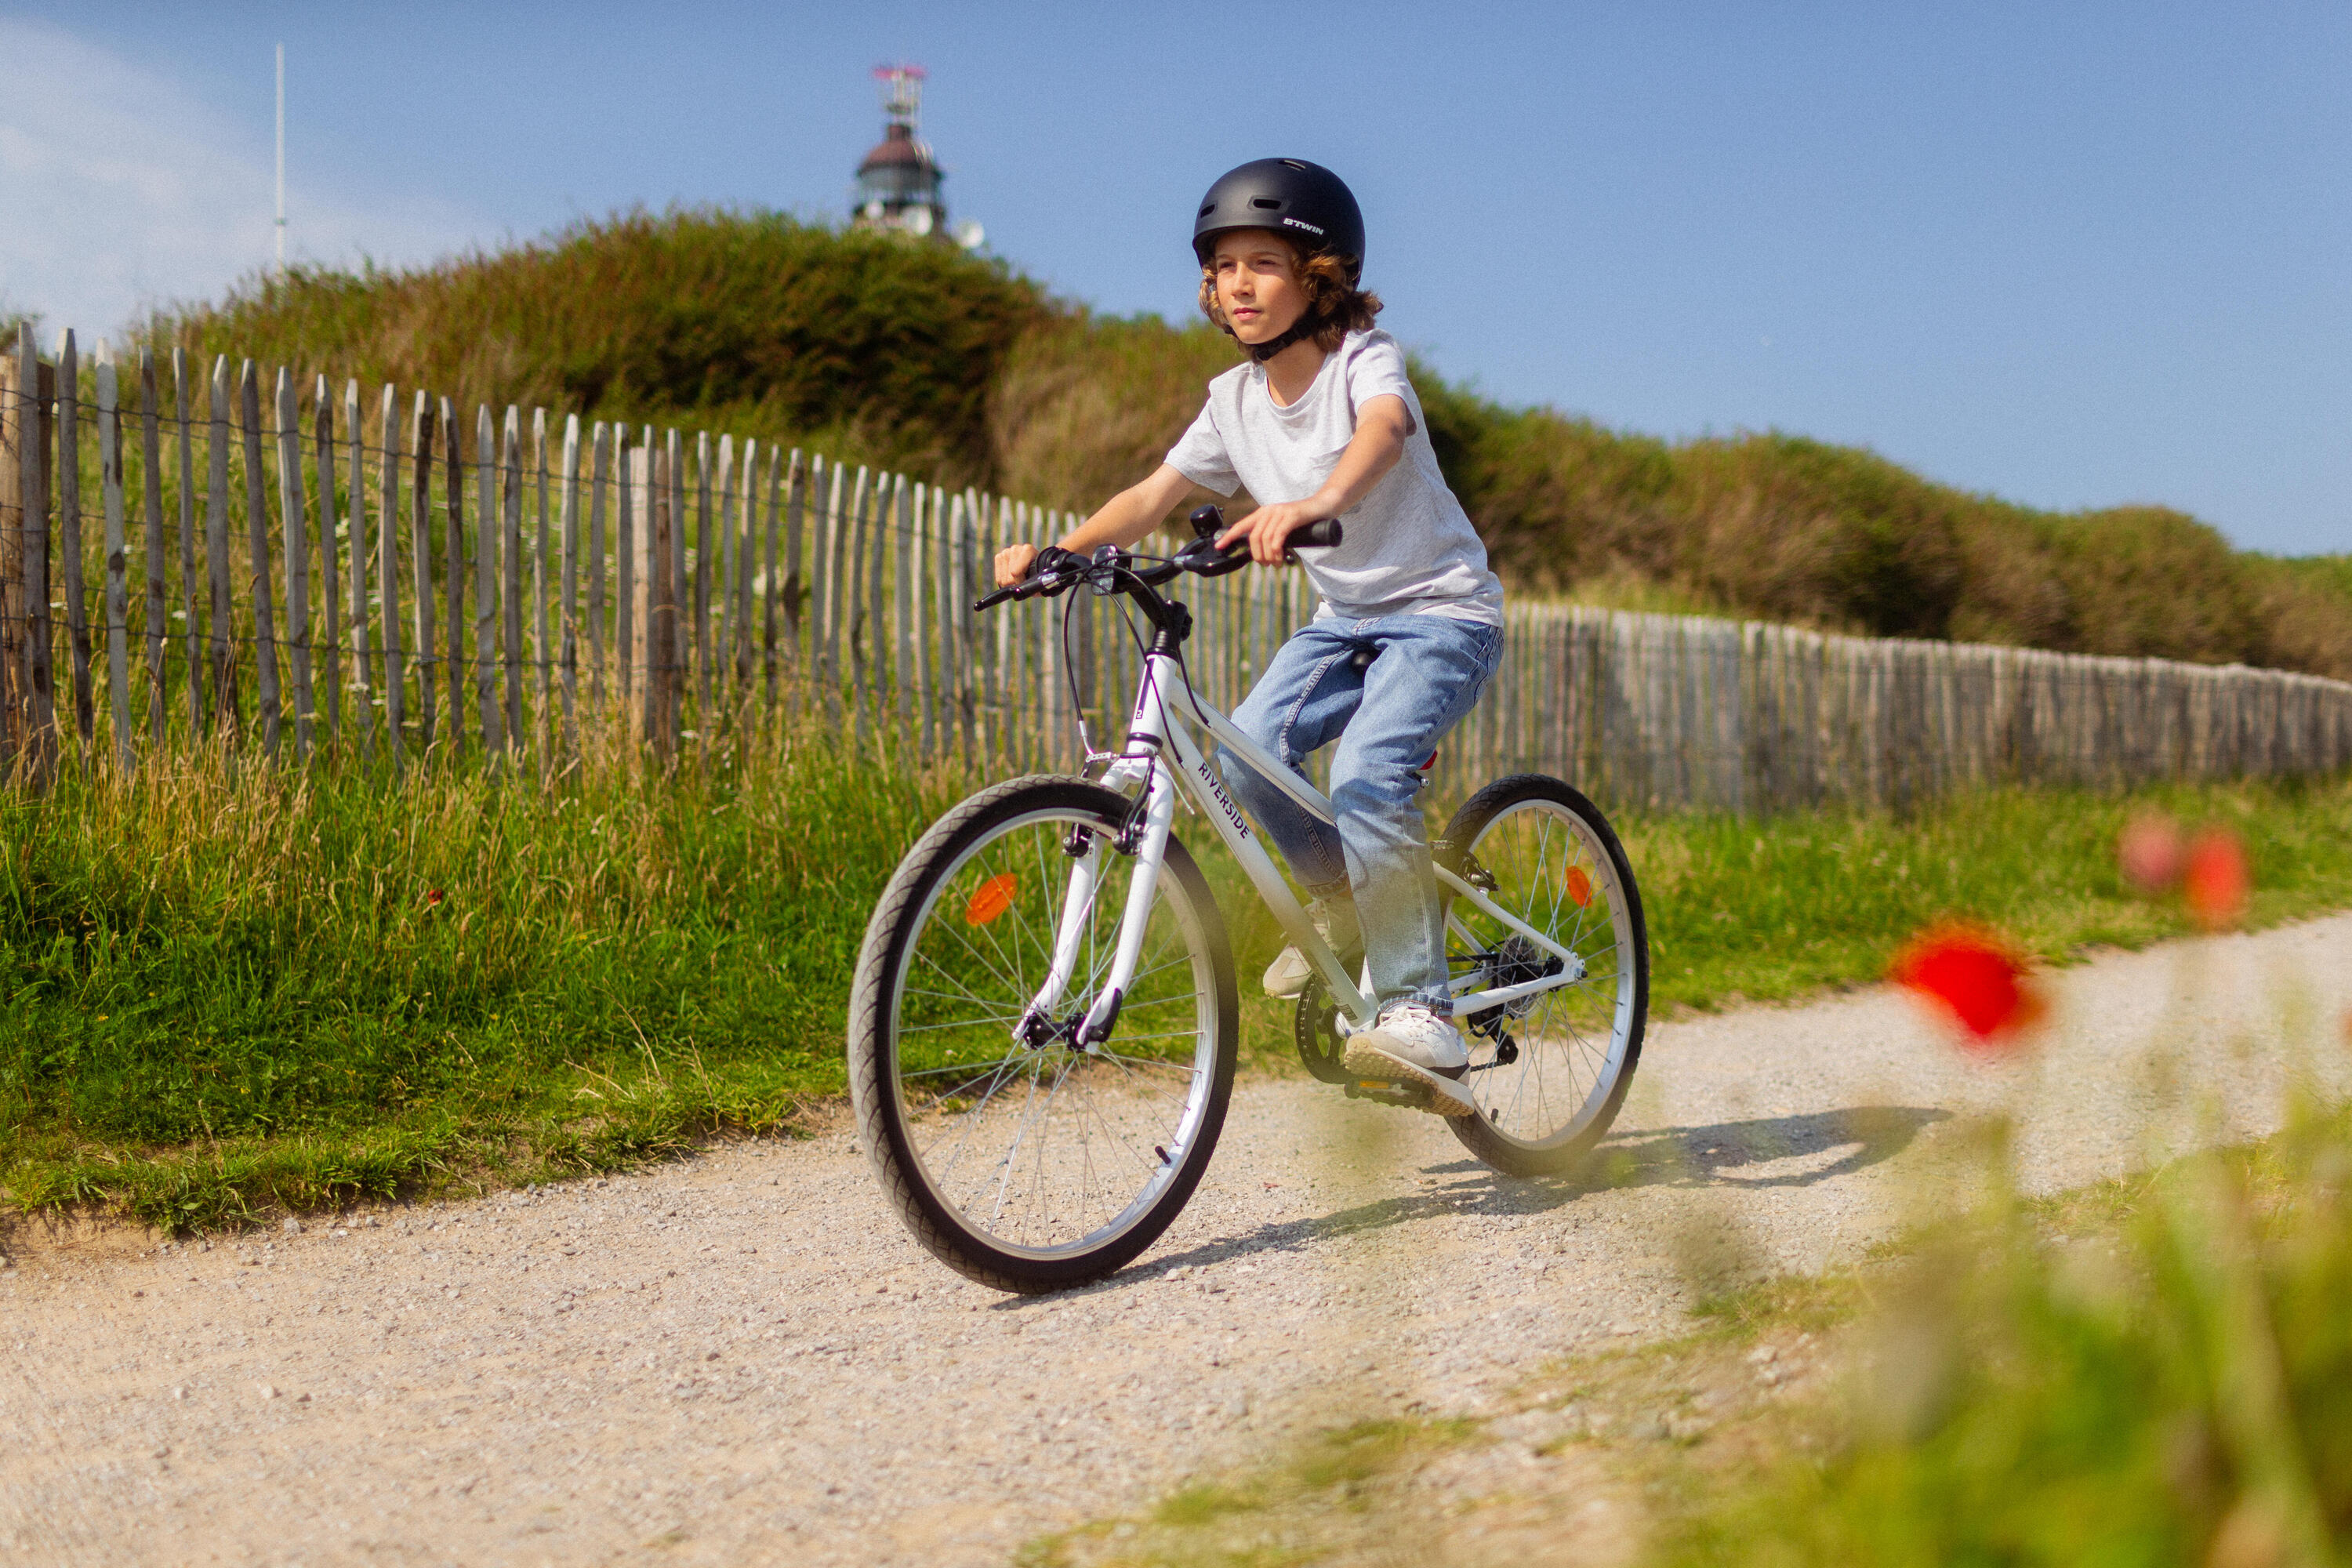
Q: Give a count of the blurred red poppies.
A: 3